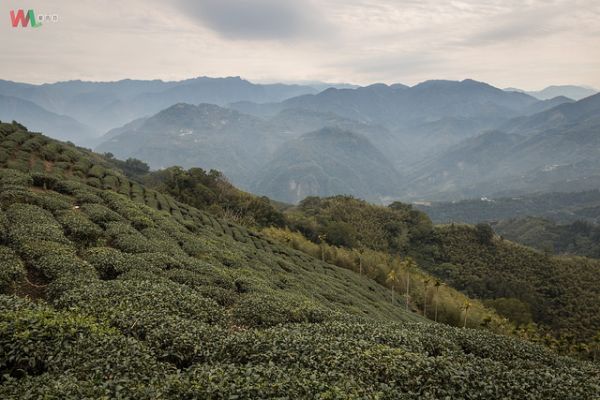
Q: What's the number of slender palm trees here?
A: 7